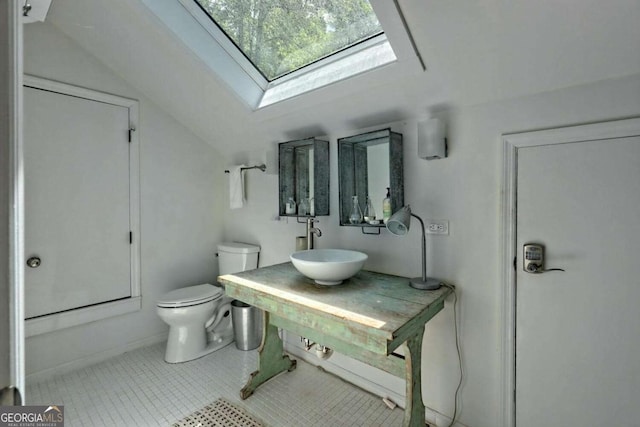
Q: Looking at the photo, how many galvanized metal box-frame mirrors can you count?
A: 2